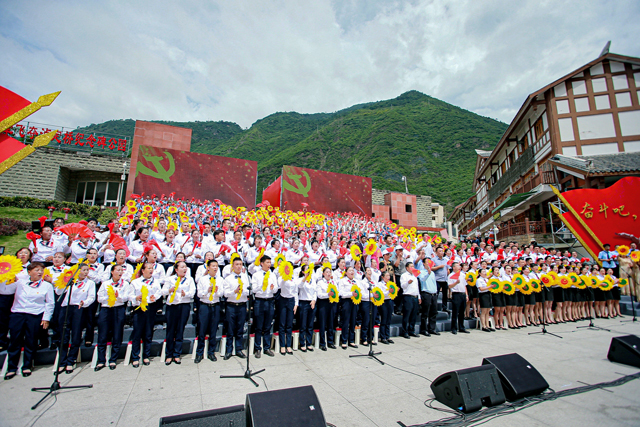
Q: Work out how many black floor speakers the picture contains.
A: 5